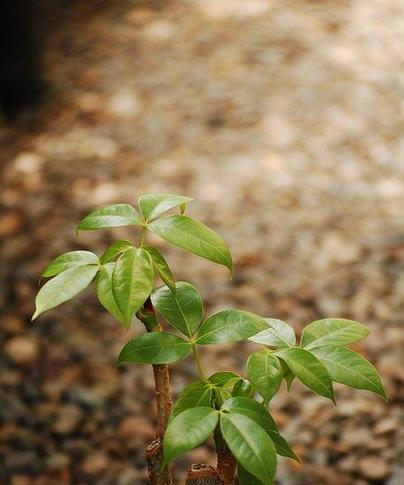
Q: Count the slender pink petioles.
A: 0